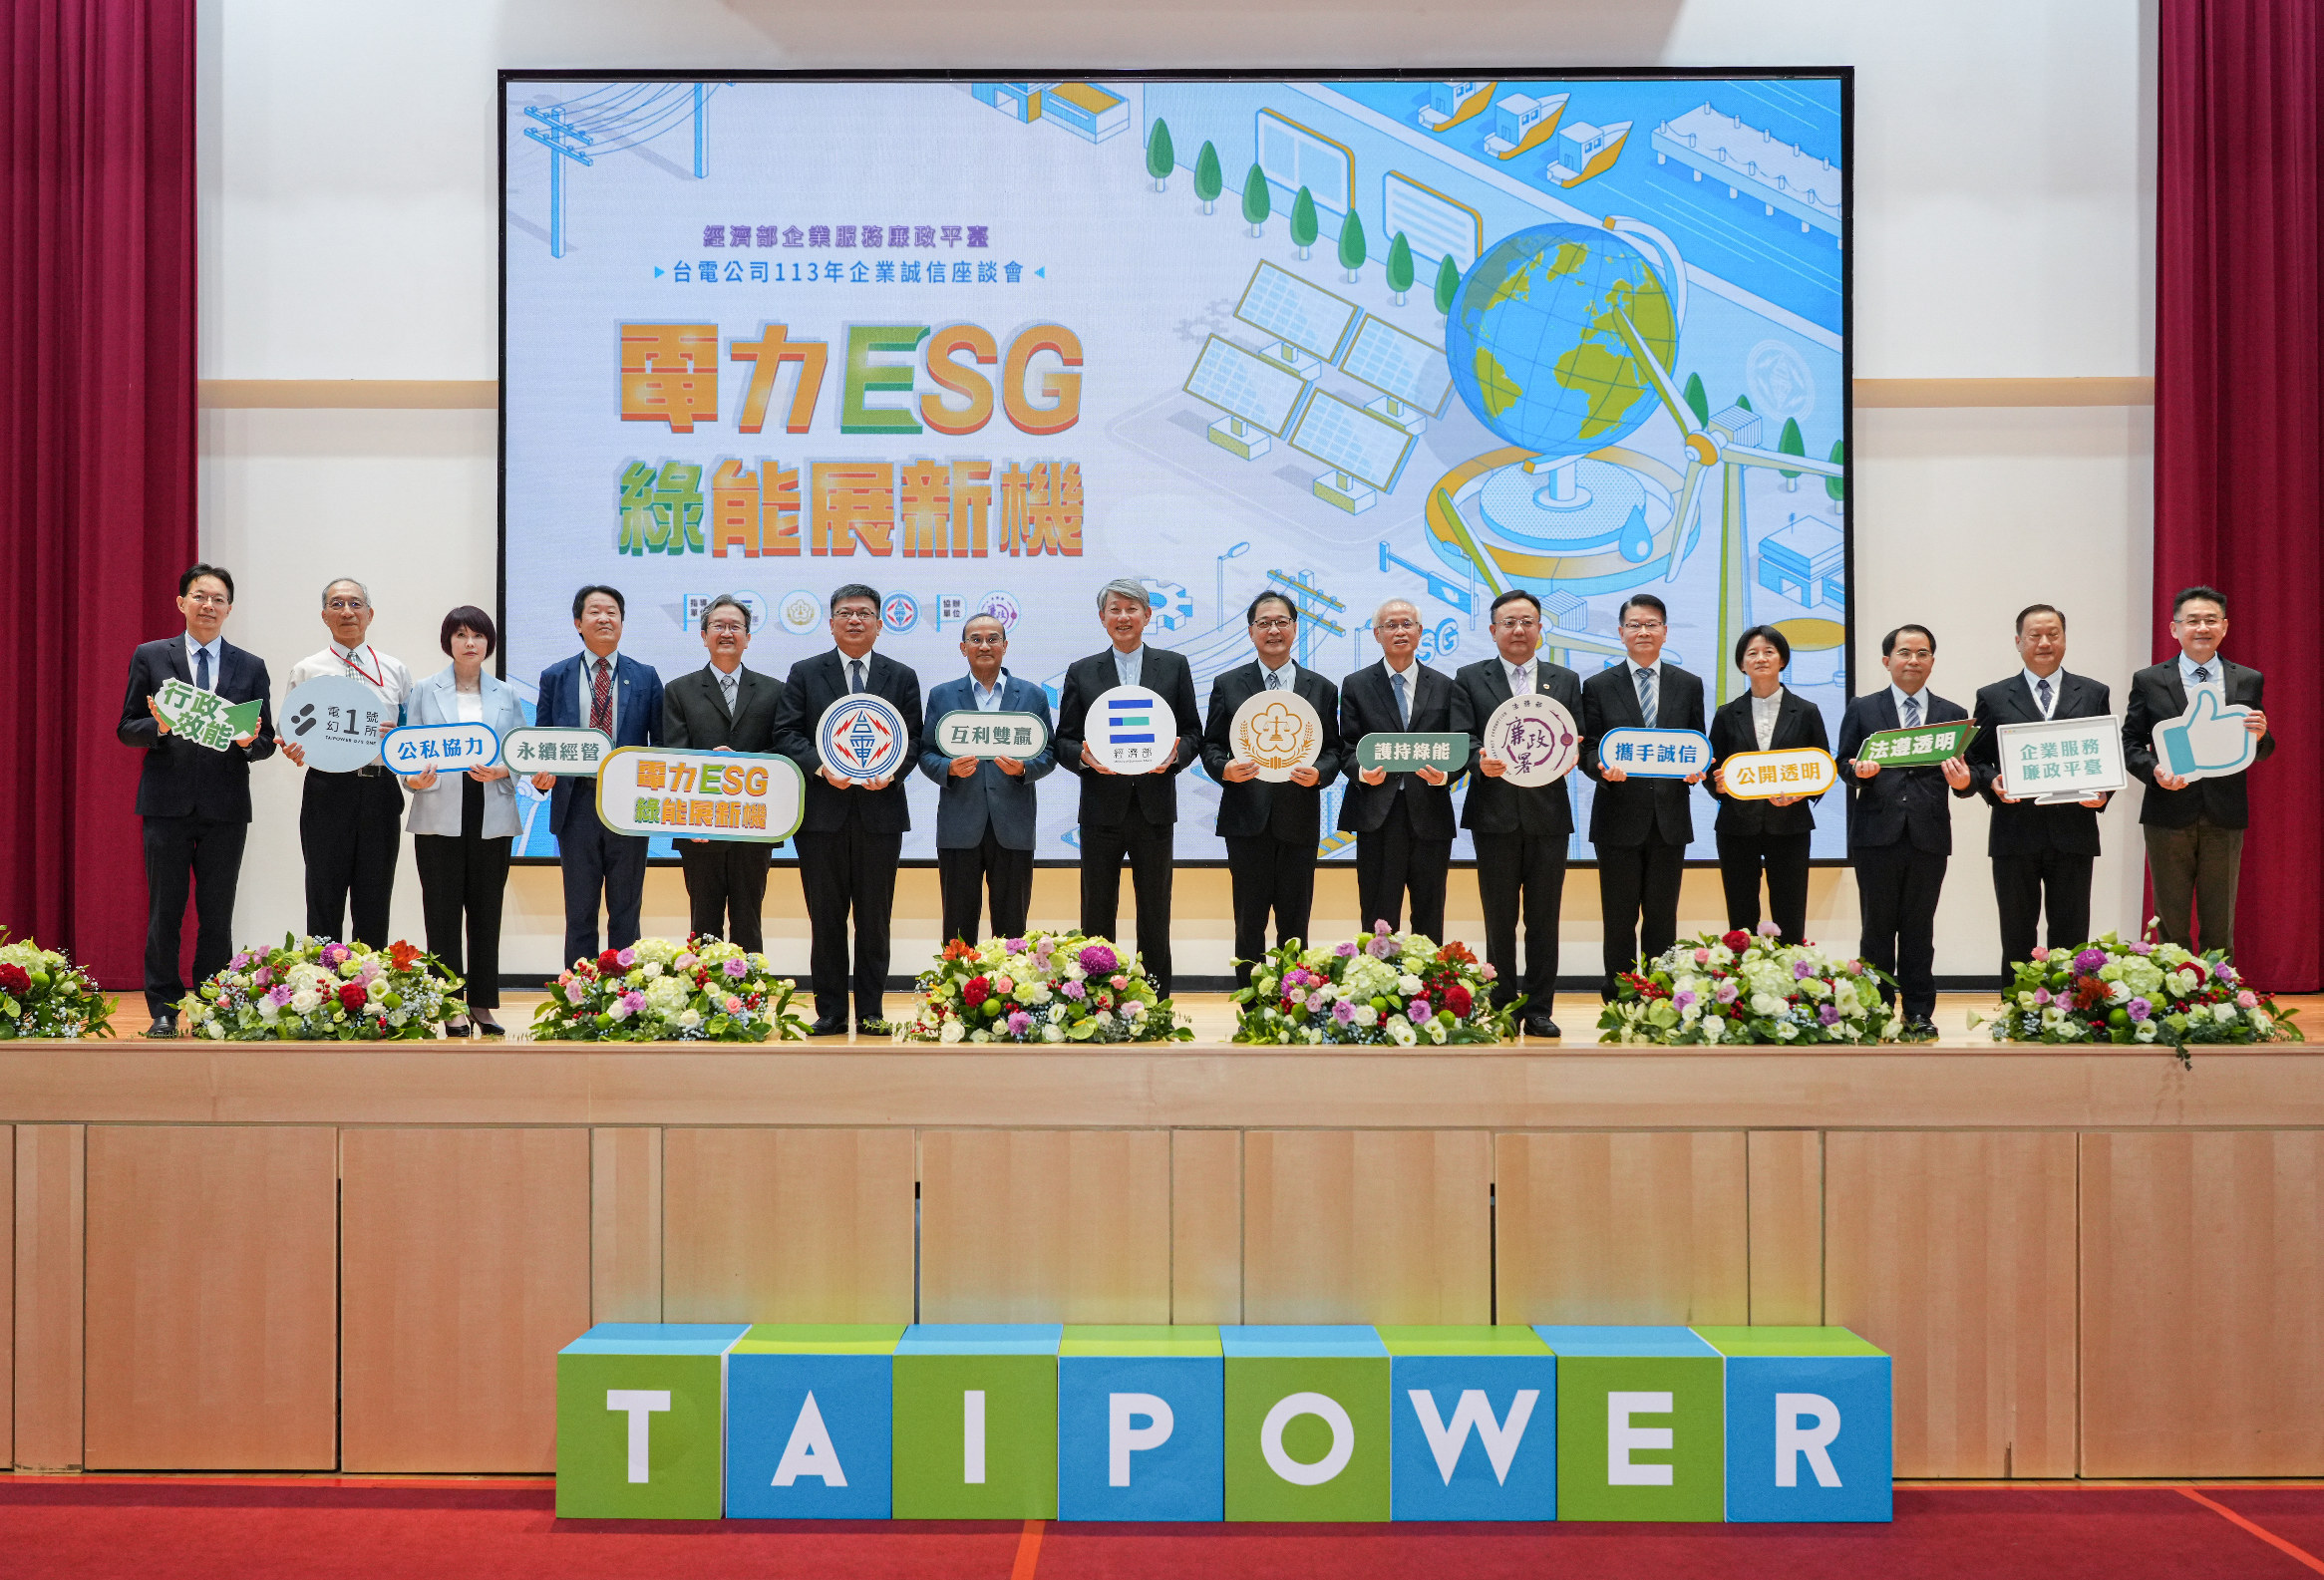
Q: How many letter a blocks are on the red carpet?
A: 1